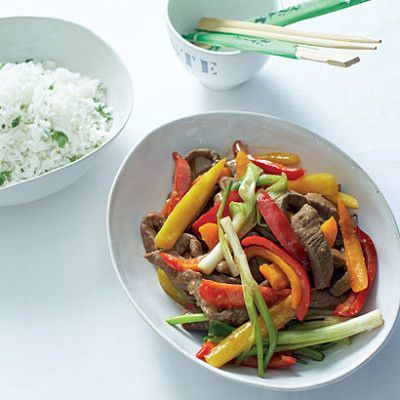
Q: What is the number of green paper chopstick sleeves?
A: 2